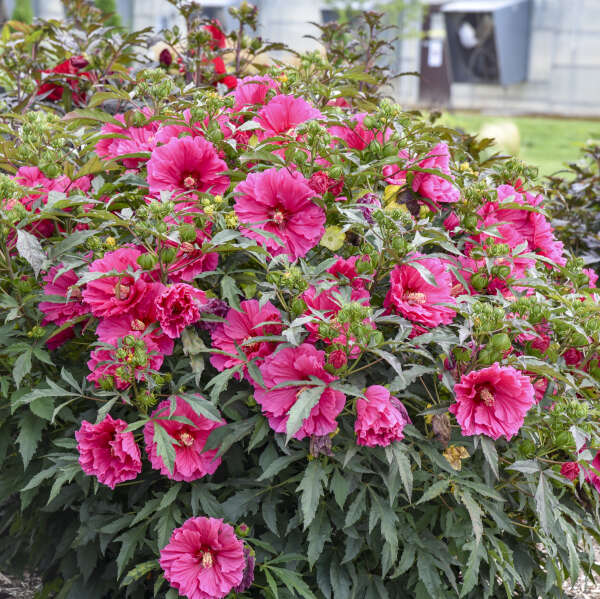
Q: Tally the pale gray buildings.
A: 1